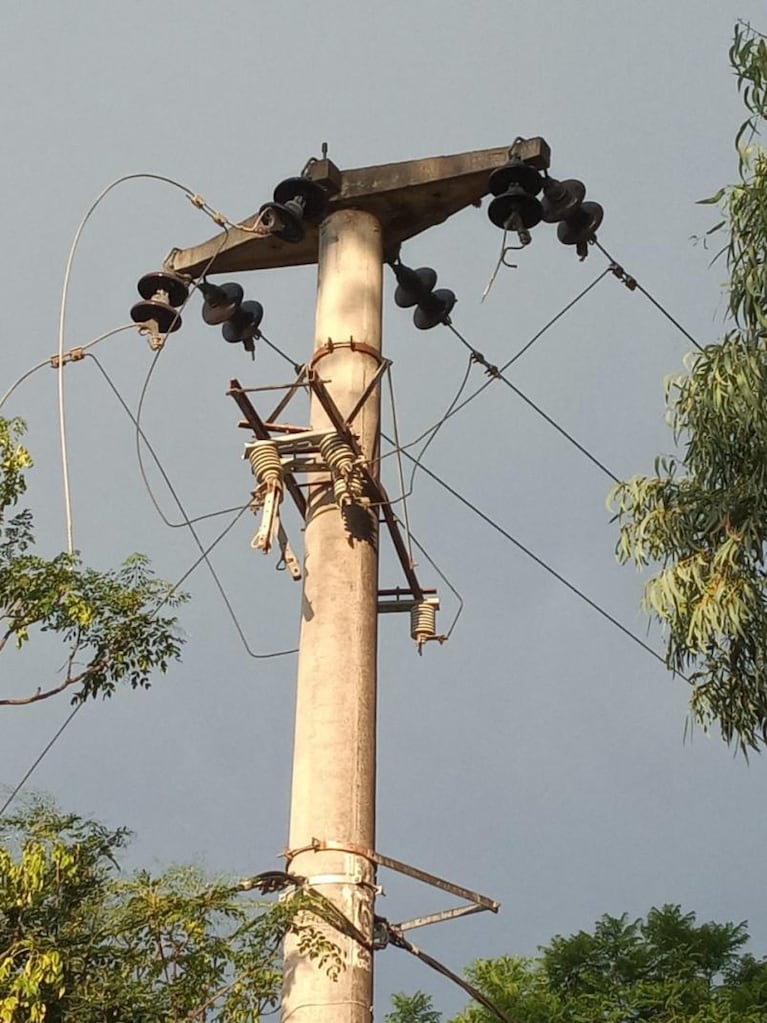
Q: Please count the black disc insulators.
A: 12